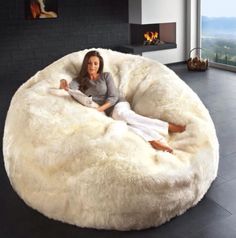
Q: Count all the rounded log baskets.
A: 1